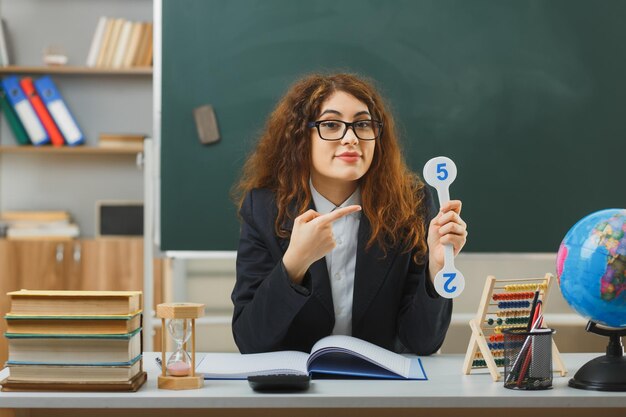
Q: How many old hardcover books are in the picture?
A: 5